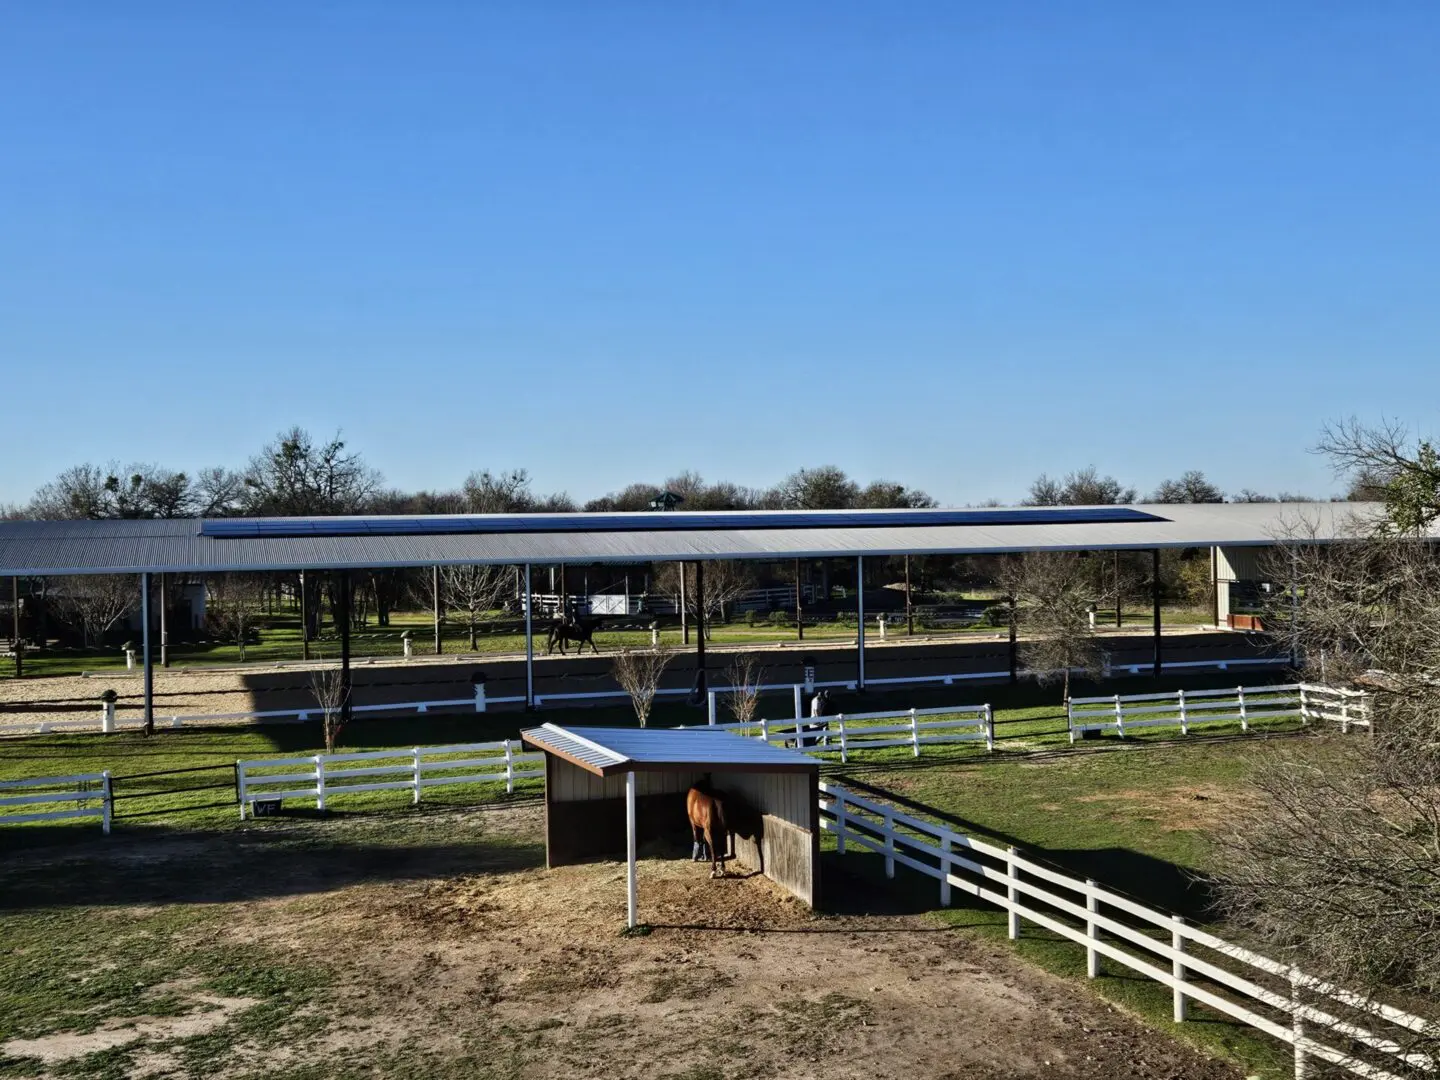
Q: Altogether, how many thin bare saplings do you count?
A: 3